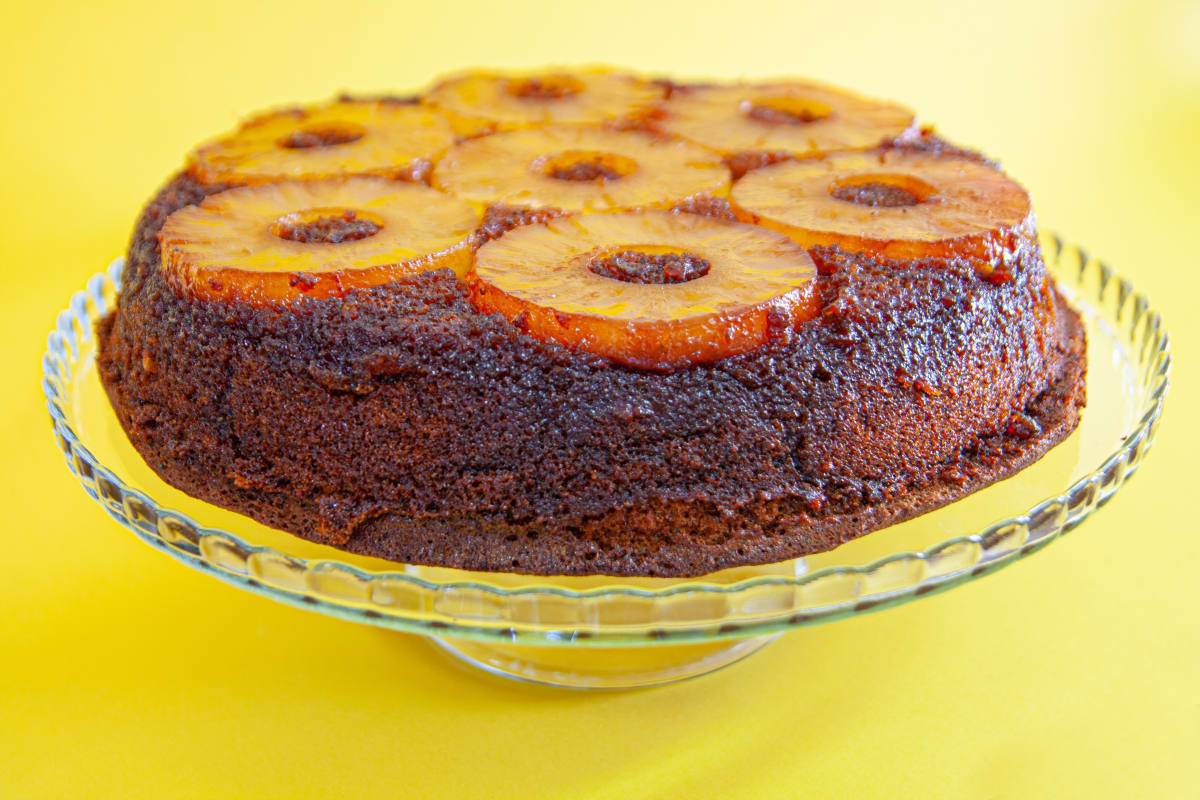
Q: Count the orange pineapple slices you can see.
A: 7